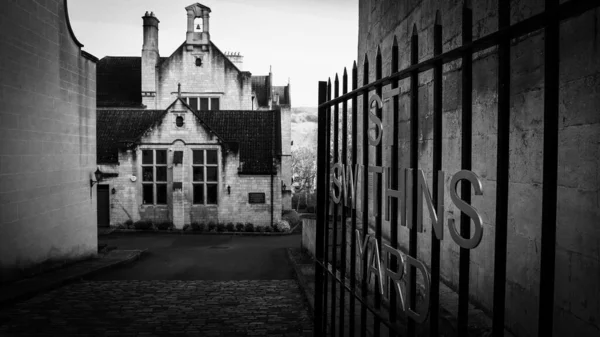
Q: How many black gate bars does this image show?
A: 13